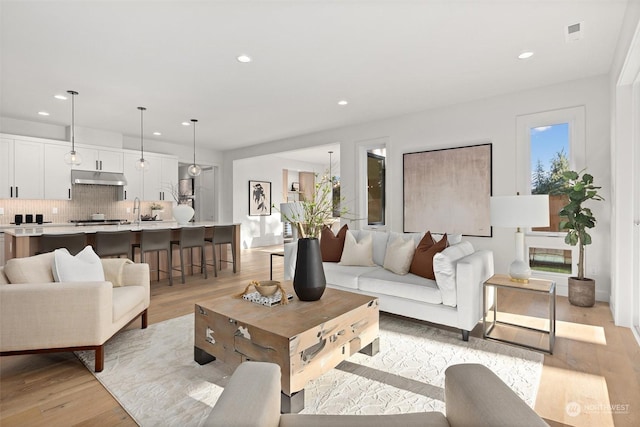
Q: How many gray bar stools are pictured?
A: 5